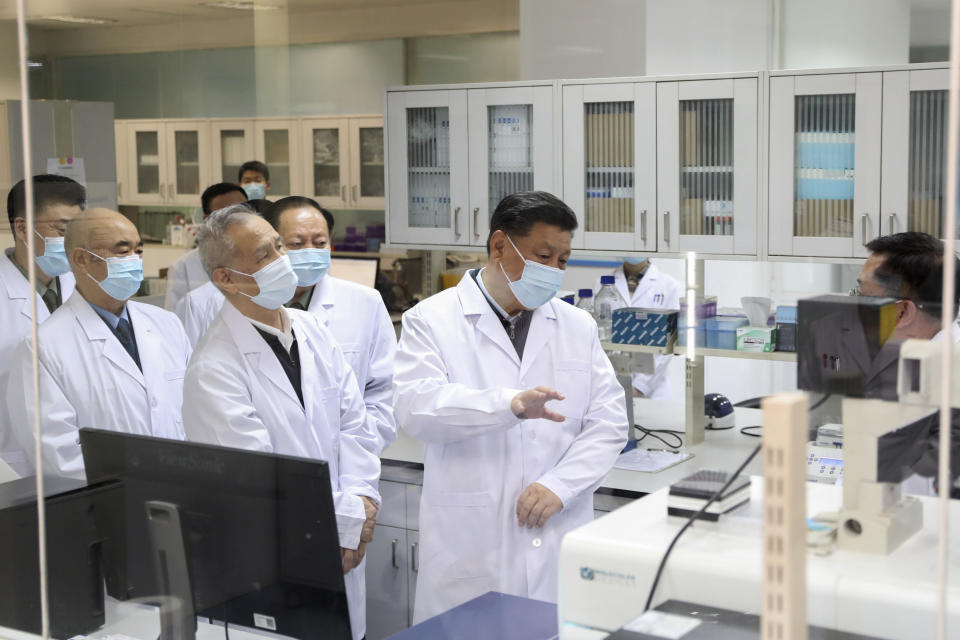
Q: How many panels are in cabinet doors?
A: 12